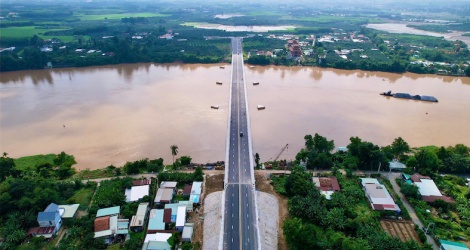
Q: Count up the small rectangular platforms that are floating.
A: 6